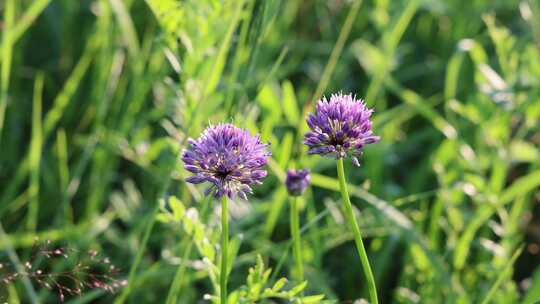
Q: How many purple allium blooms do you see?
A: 3